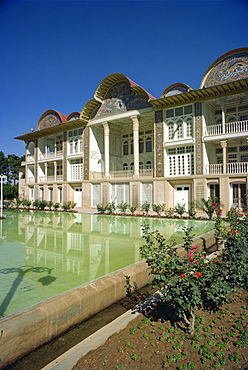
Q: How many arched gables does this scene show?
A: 5